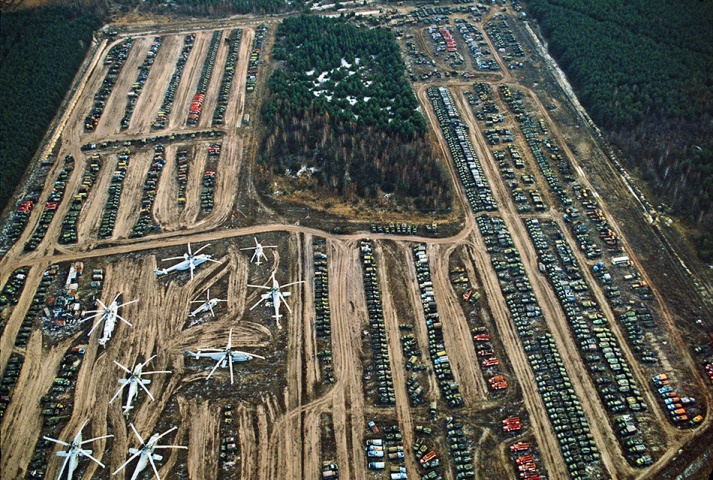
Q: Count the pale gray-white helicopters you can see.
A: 9